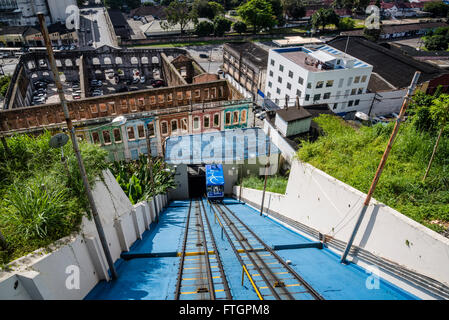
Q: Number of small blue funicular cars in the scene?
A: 1